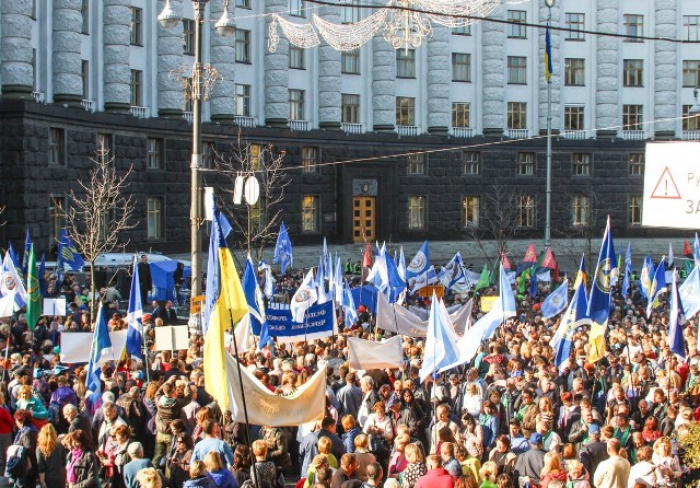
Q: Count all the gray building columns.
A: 13